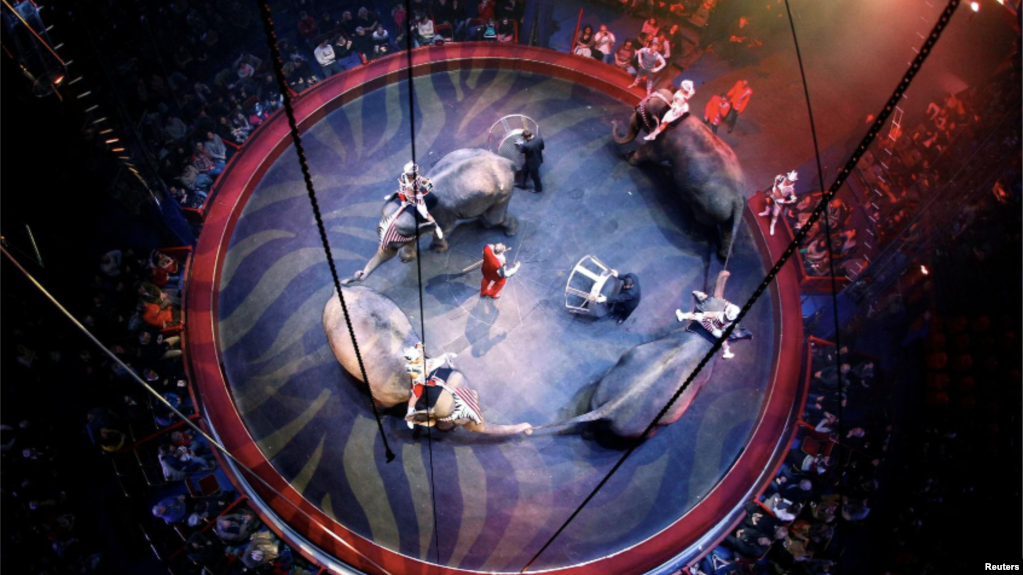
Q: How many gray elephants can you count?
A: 4